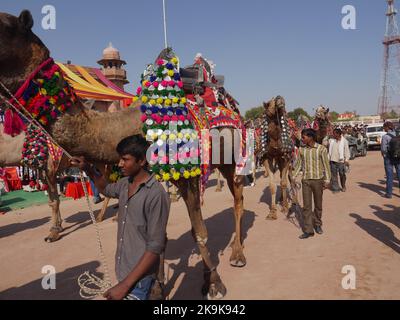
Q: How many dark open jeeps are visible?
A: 1